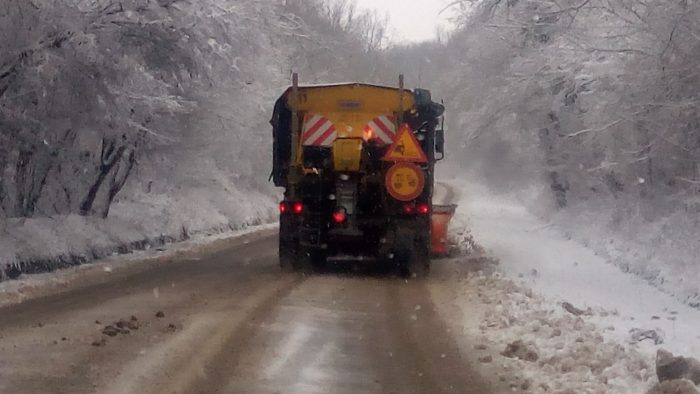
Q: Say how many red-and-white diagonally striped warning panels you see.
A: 2